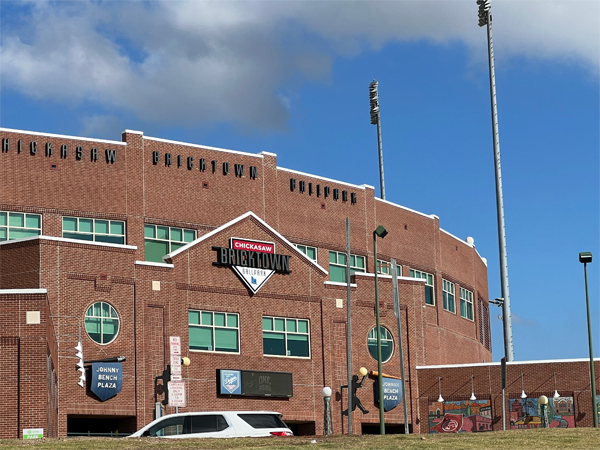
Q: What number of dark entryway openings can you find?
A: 3